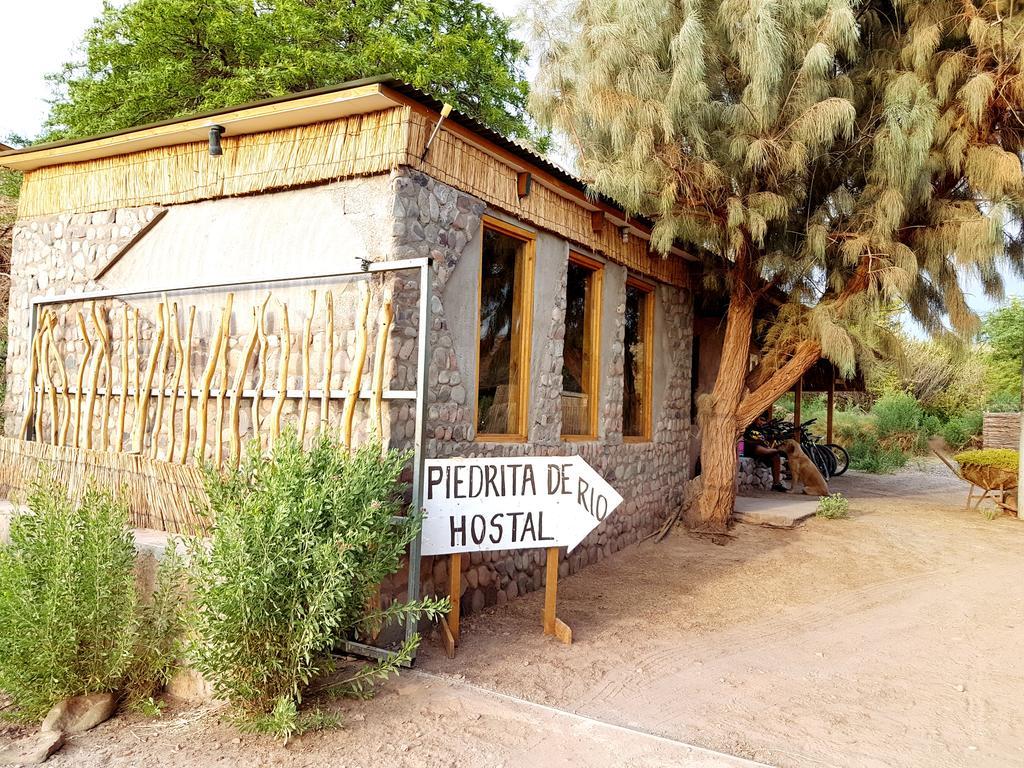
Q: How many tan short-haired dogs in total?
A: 1